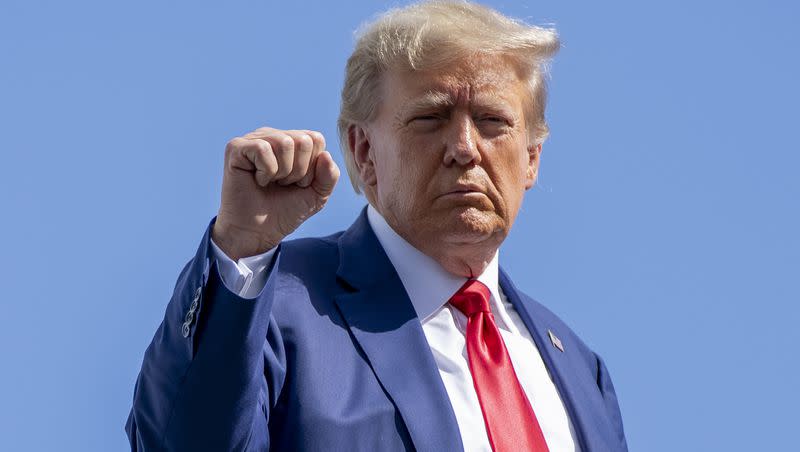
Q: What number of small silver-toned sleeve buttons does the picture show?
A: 4